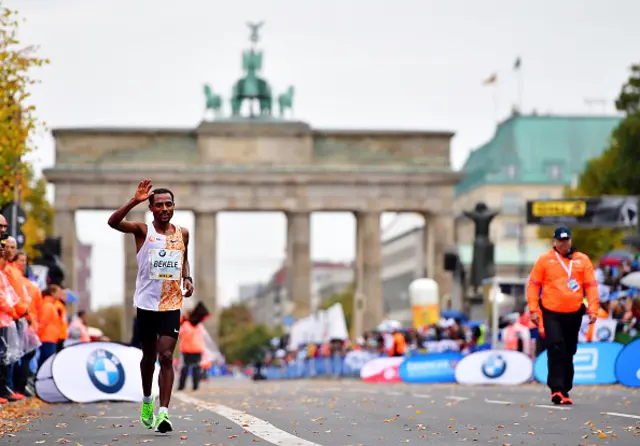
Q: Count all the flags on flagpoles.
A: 2